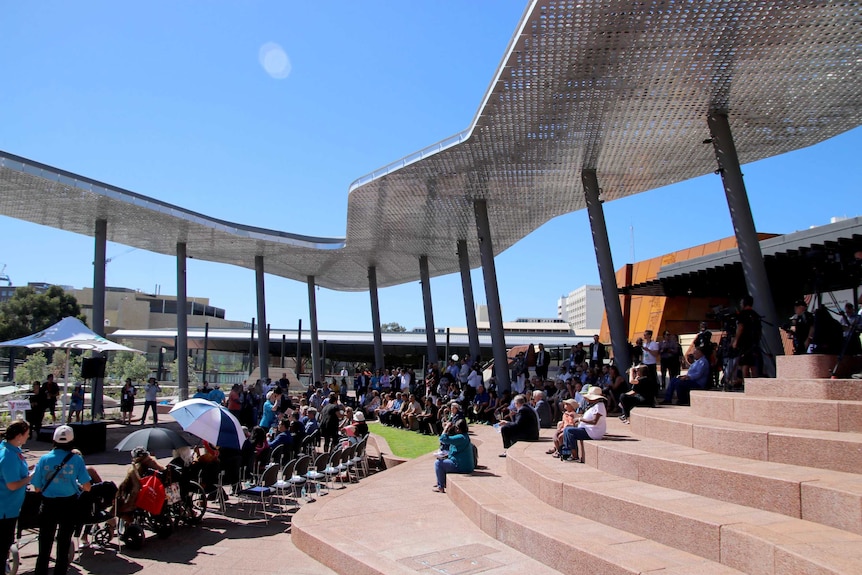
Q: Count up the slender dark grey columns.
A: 10